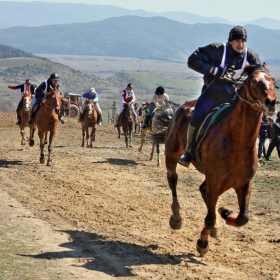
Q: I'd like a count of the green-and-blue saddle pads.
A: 1